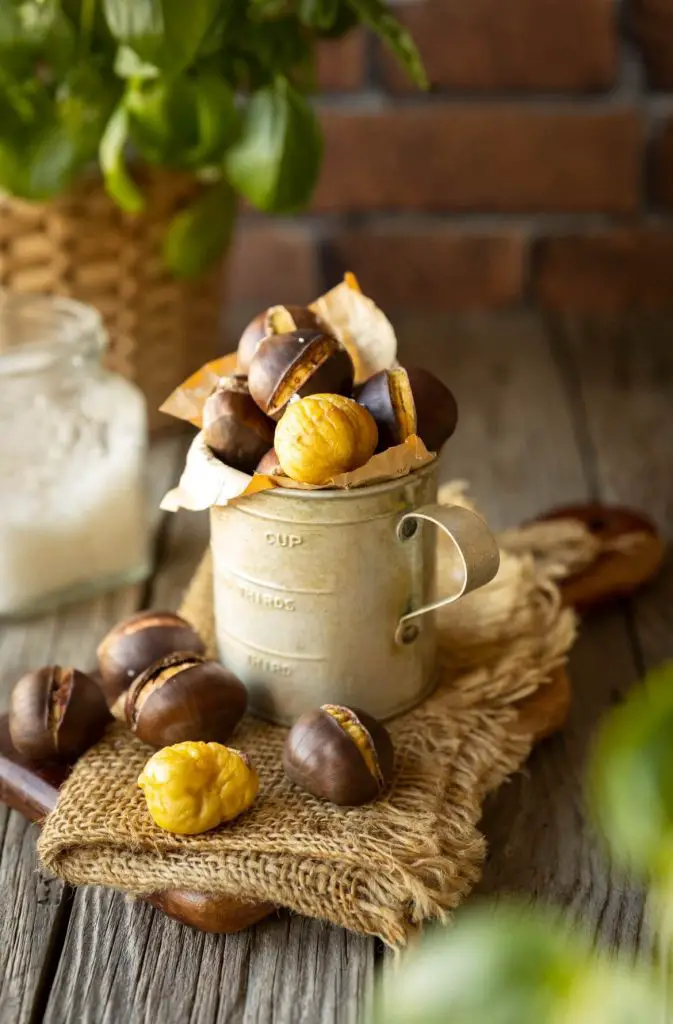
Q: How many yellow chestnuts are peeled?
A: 2